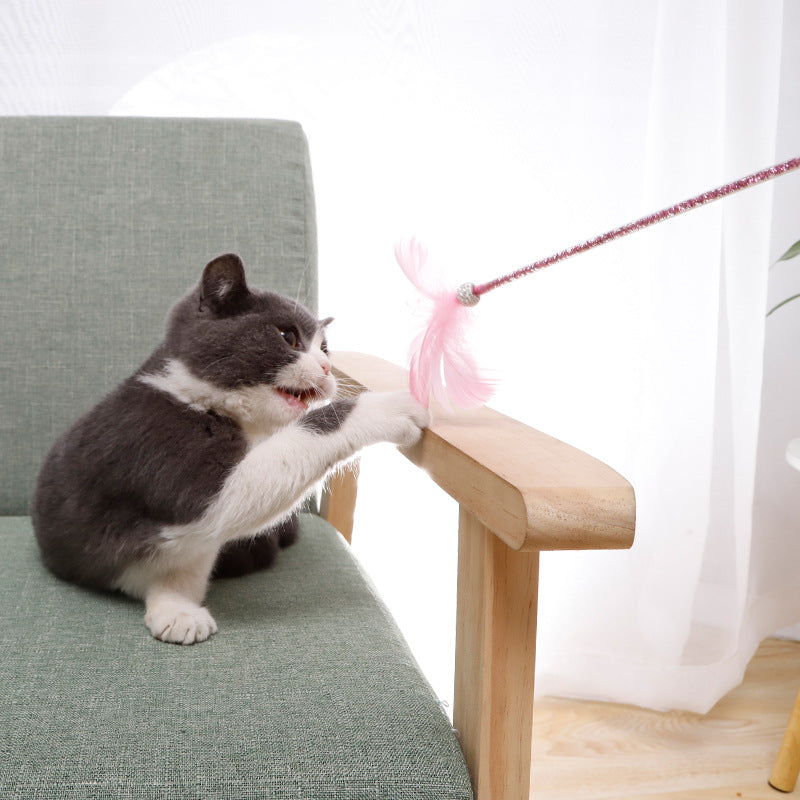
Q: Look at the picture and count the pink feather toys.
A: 1